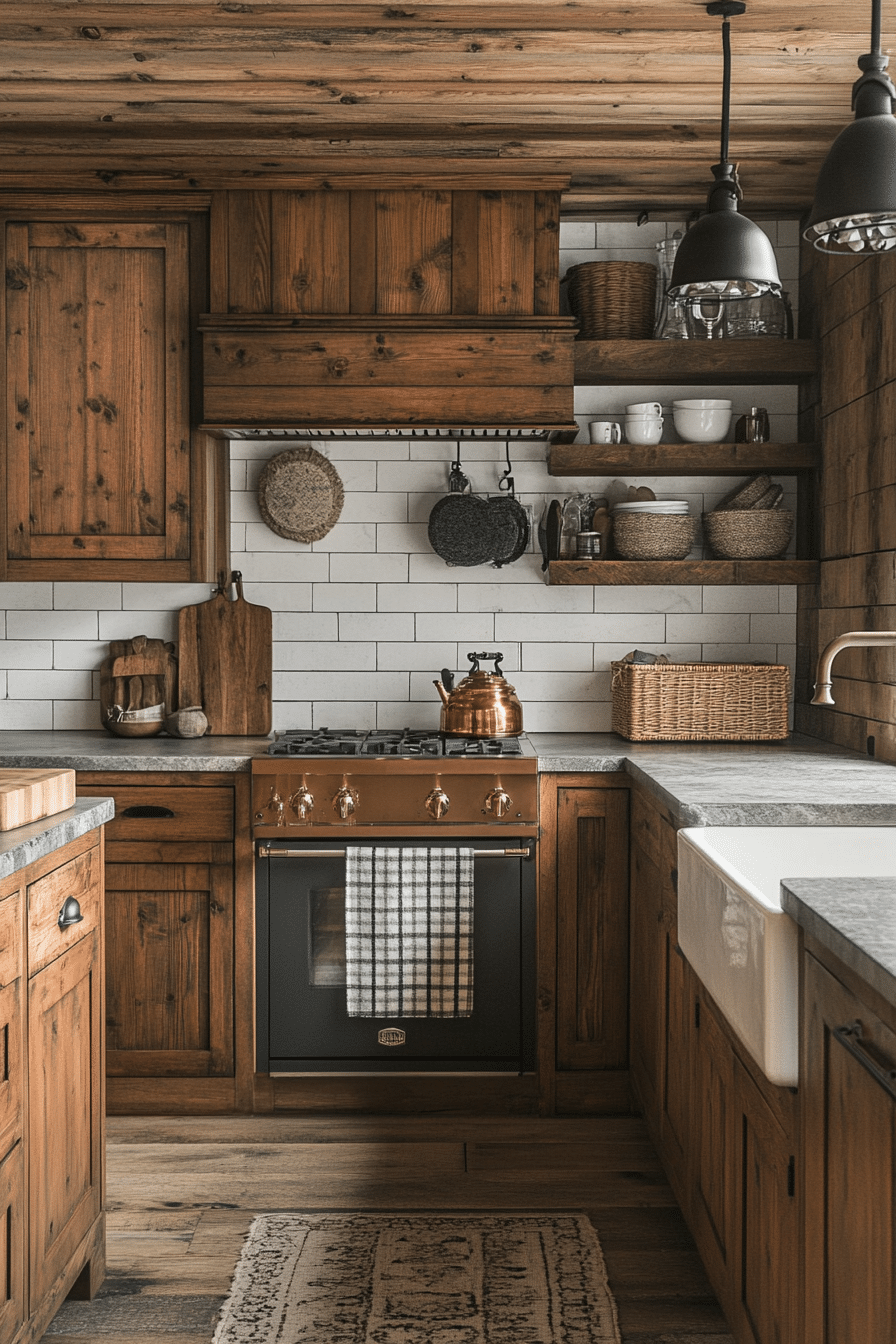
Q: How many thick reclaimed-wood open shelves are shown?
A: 3